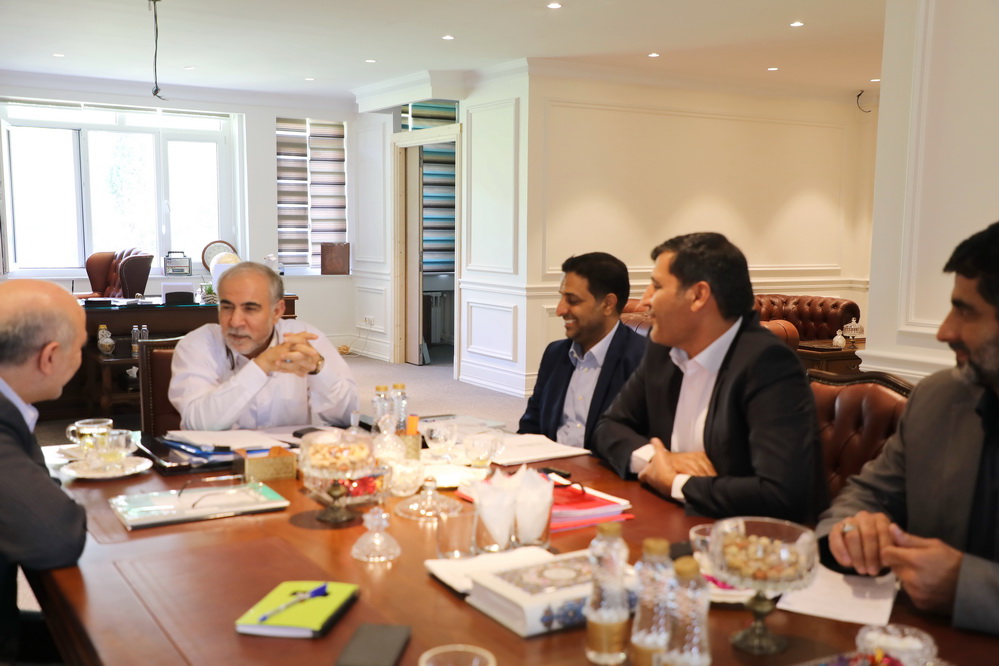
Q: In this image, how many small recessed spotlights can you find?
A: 10